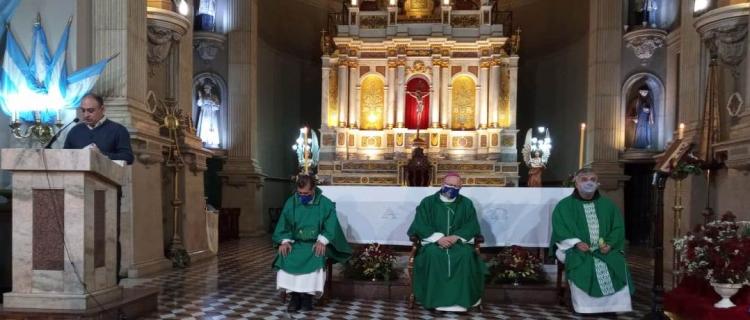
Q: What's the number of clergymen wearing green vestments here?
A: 3